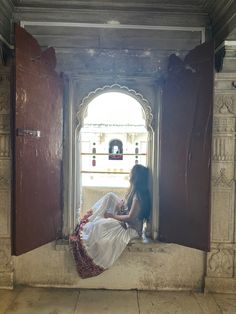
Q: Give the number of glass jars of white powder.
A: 0